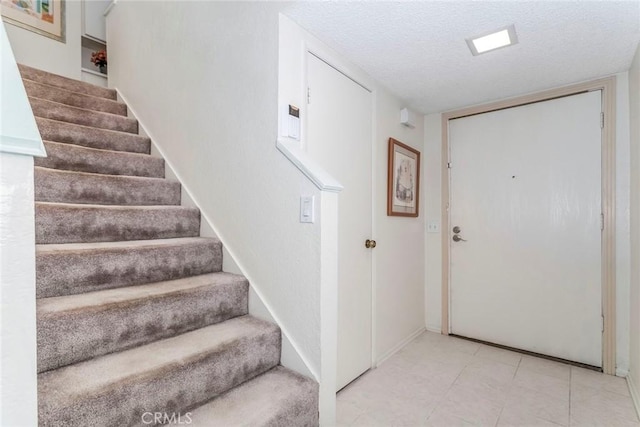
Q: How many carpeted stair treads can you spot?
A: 11